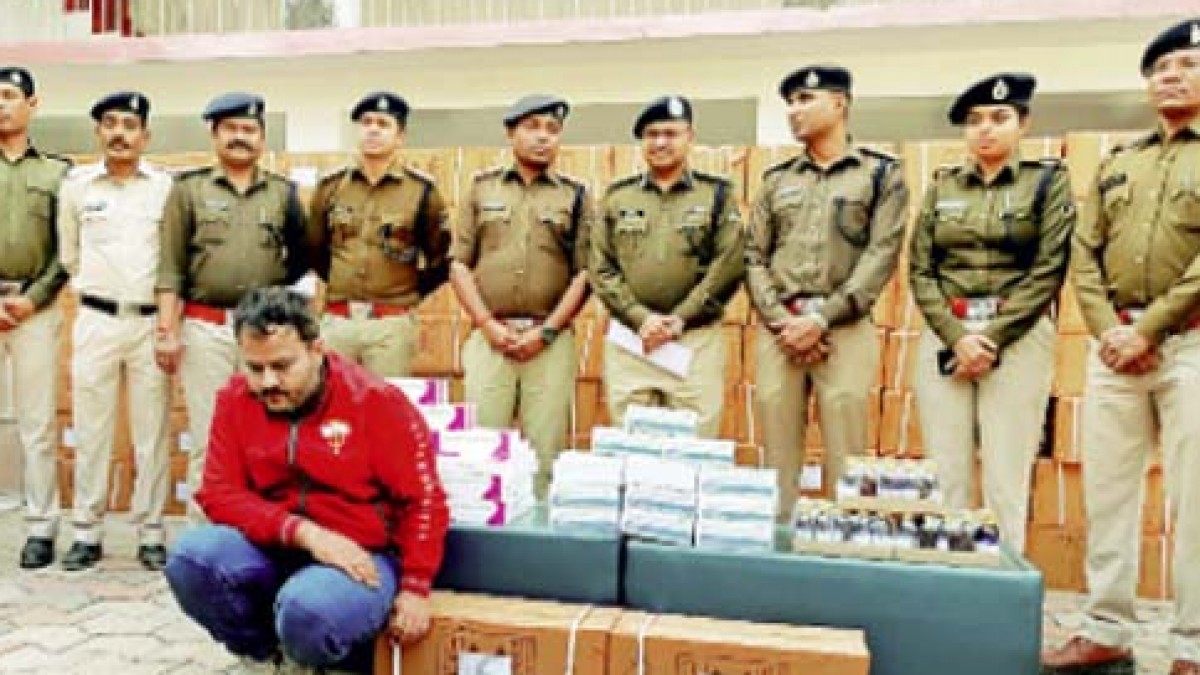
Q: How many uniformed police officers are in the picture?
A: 9